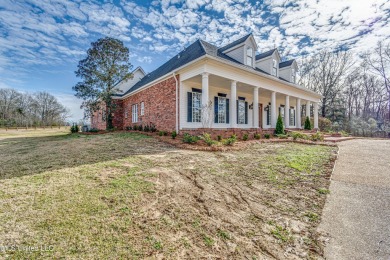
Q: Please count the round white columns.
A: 8